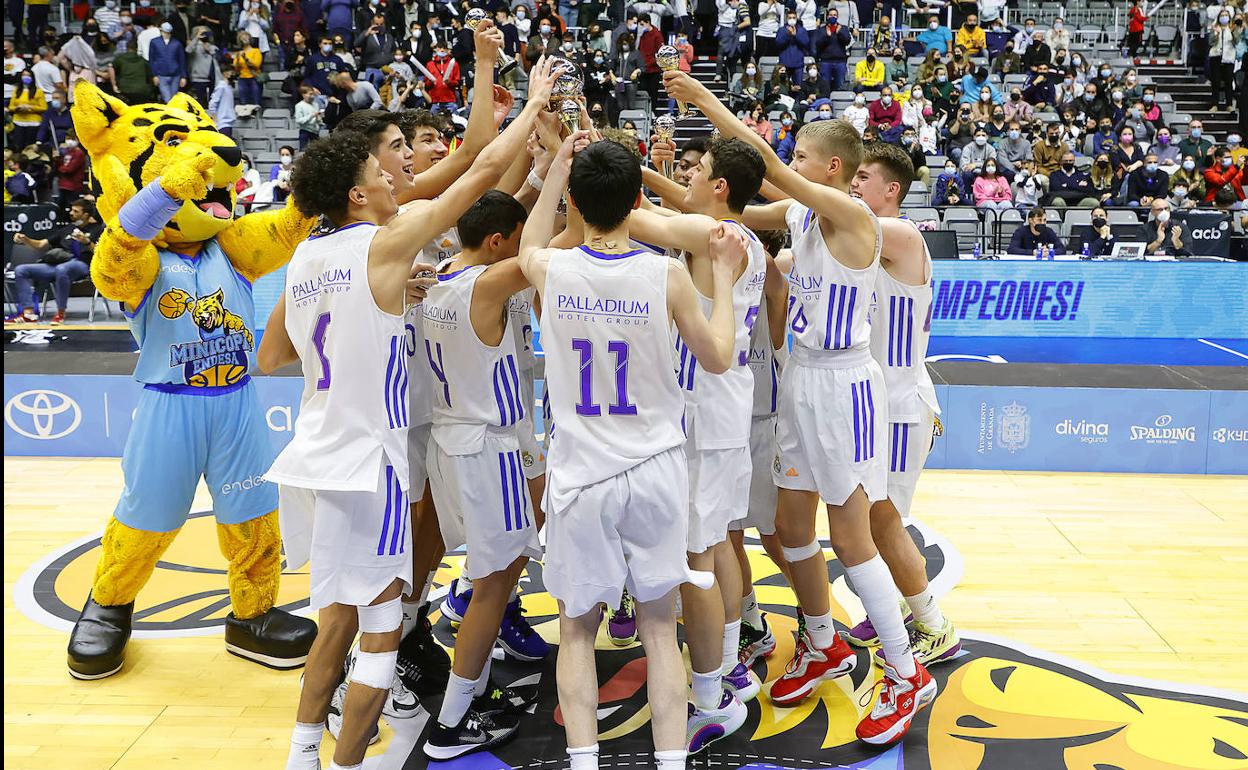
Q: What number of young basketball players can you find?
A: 11